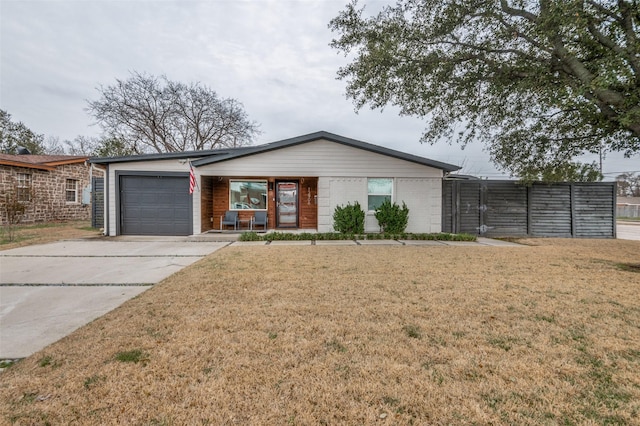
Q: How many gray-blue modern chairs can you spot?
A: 2